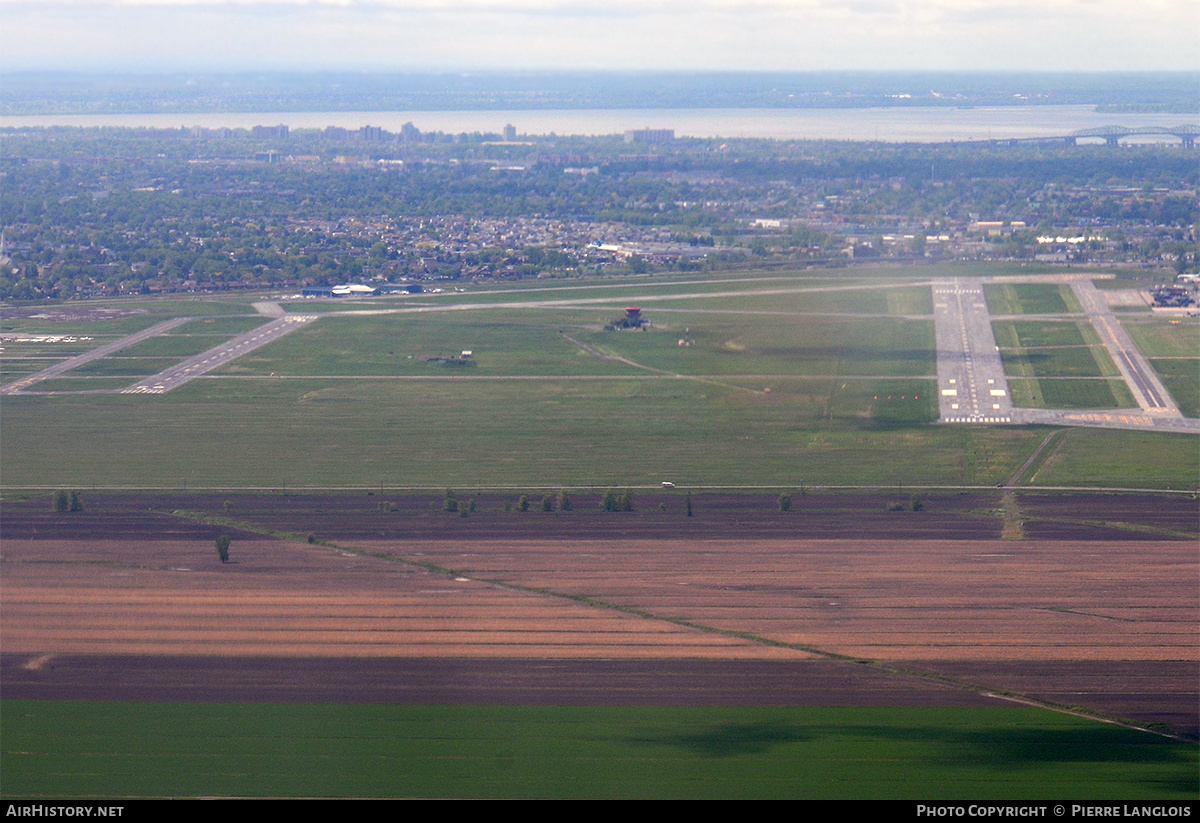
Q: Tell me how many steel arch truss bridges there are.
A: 1